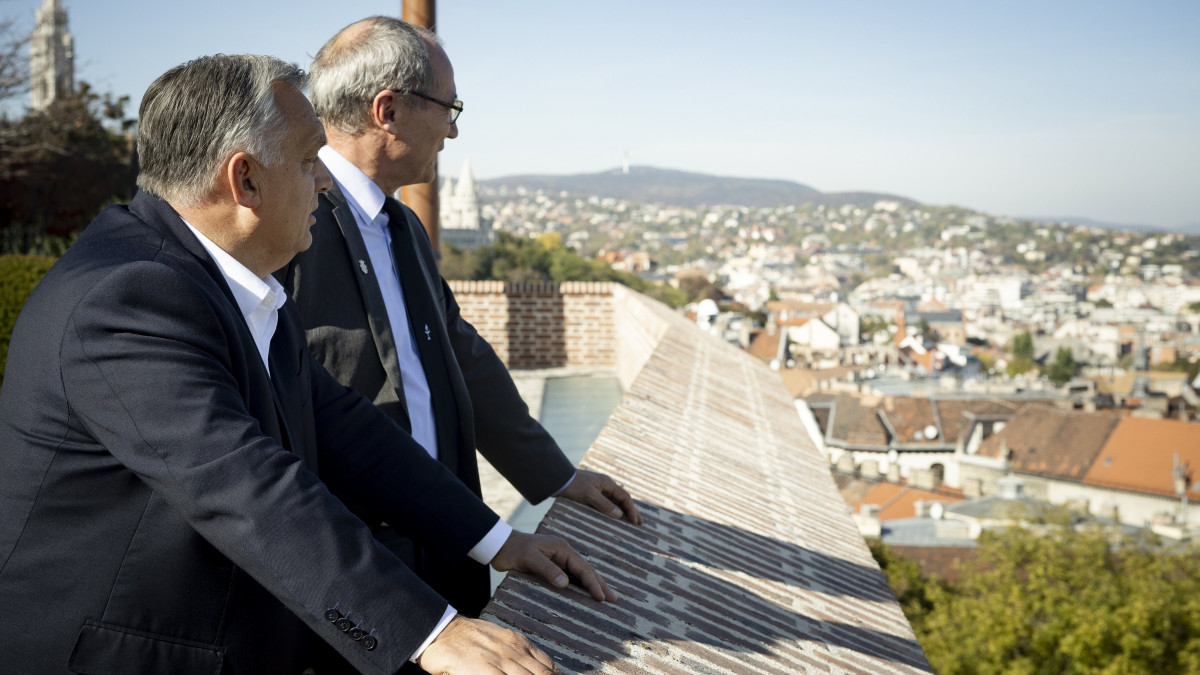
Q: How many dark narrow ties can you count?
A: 1